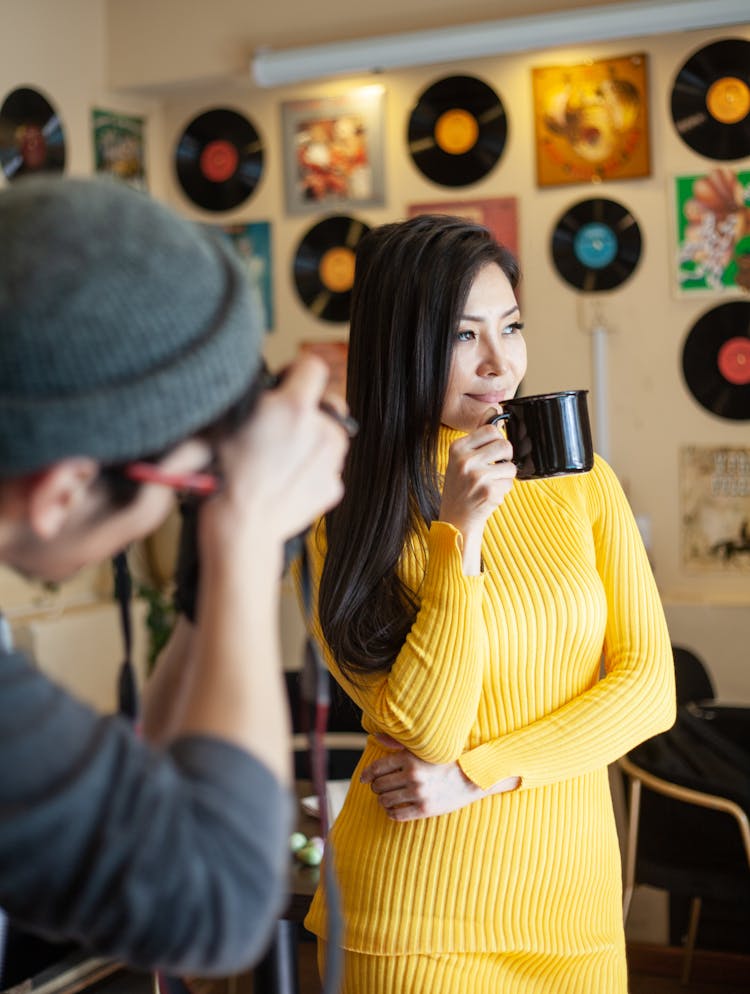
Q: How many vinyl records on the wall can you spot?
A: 7